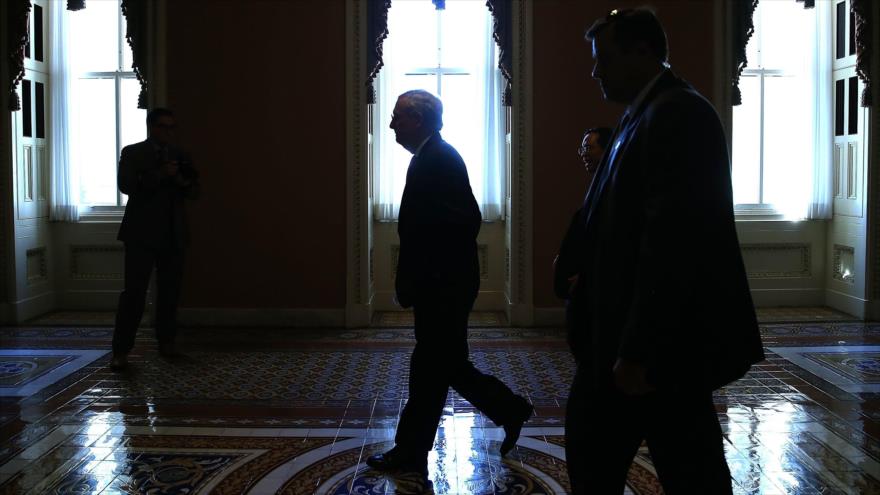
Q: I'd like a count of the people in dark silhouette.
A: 4